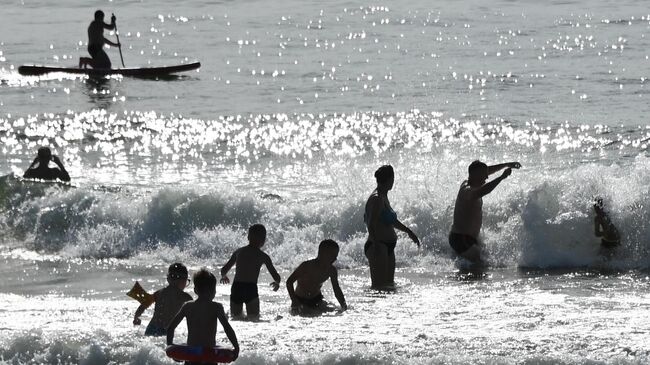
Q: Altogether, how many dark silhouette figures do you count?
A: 9